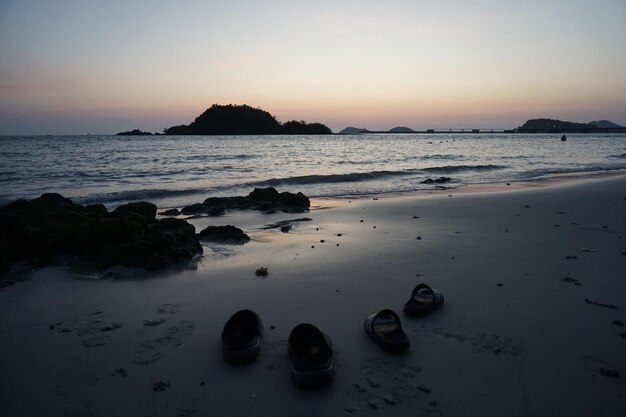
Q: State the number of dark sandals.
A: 4